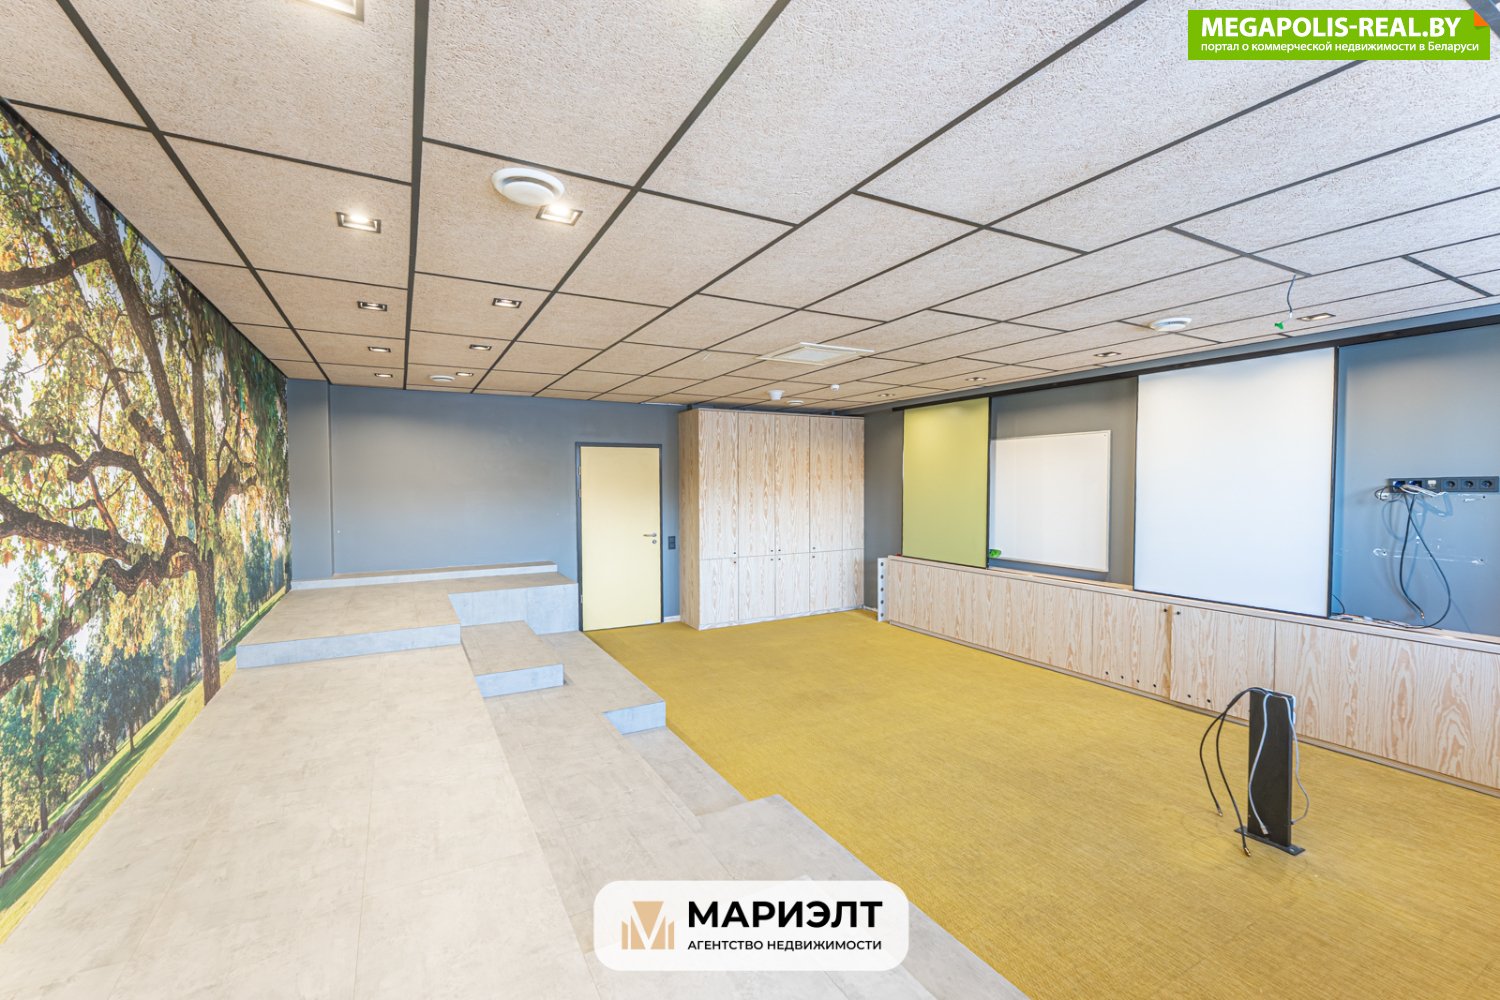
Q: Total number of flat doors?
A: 1